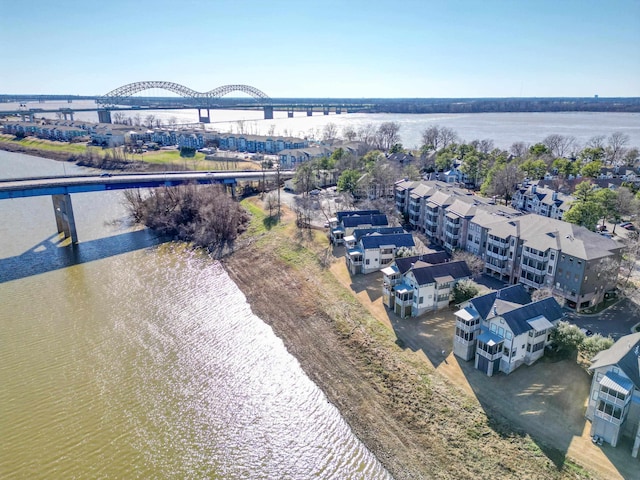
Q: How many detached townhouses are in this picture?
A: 5